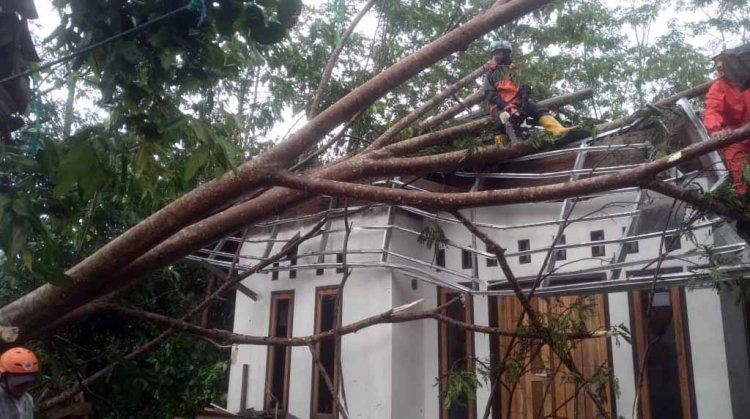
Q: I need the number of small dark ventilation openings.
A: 12